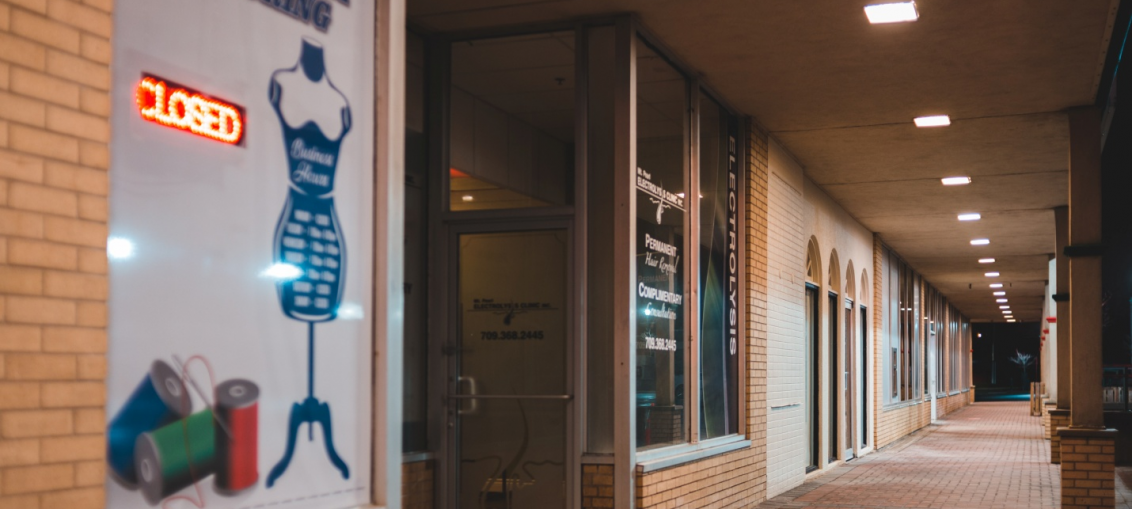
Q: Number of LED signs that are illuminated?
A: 1